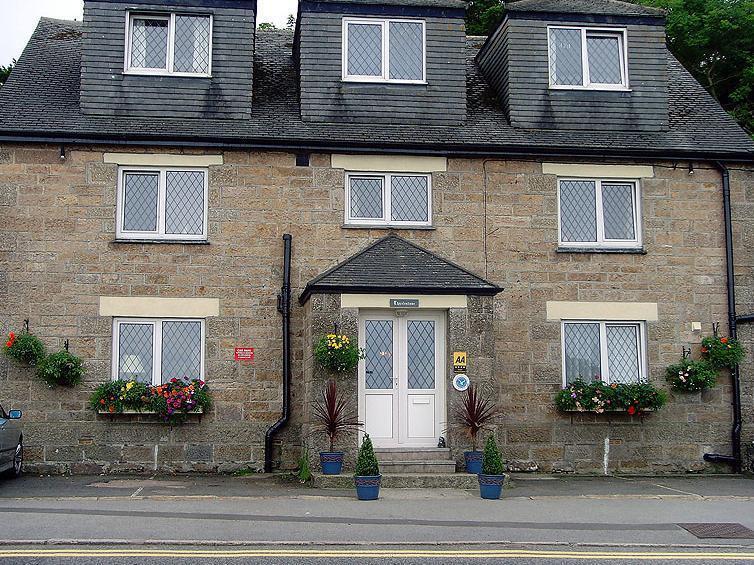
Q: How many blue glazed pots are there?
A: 4